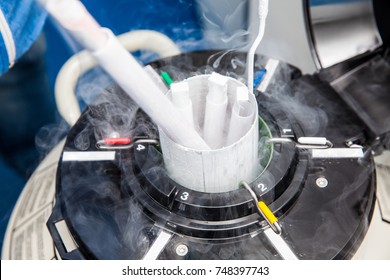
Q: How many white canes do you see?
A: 4